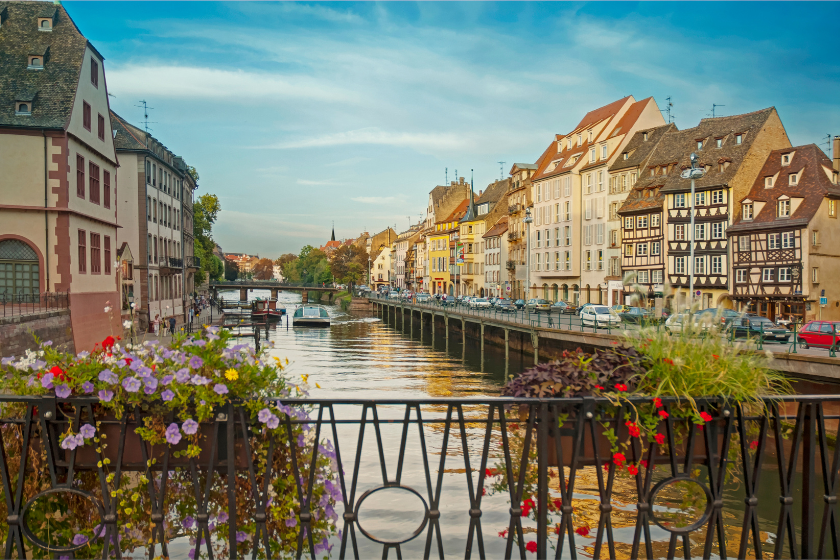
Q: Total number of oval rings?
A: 3